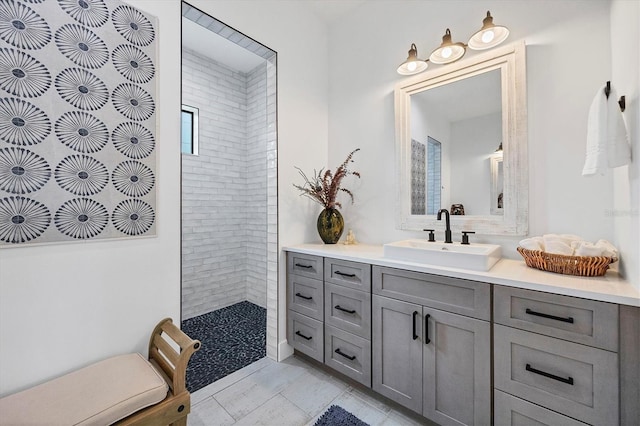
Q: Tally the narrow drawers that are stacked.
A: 6